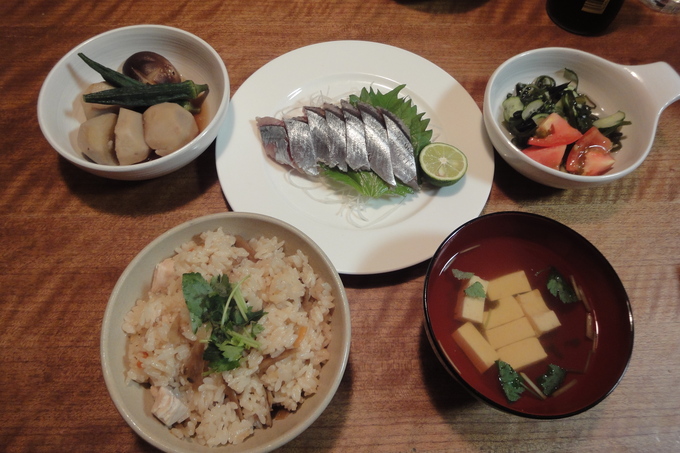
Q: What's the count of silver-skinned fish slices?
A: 7